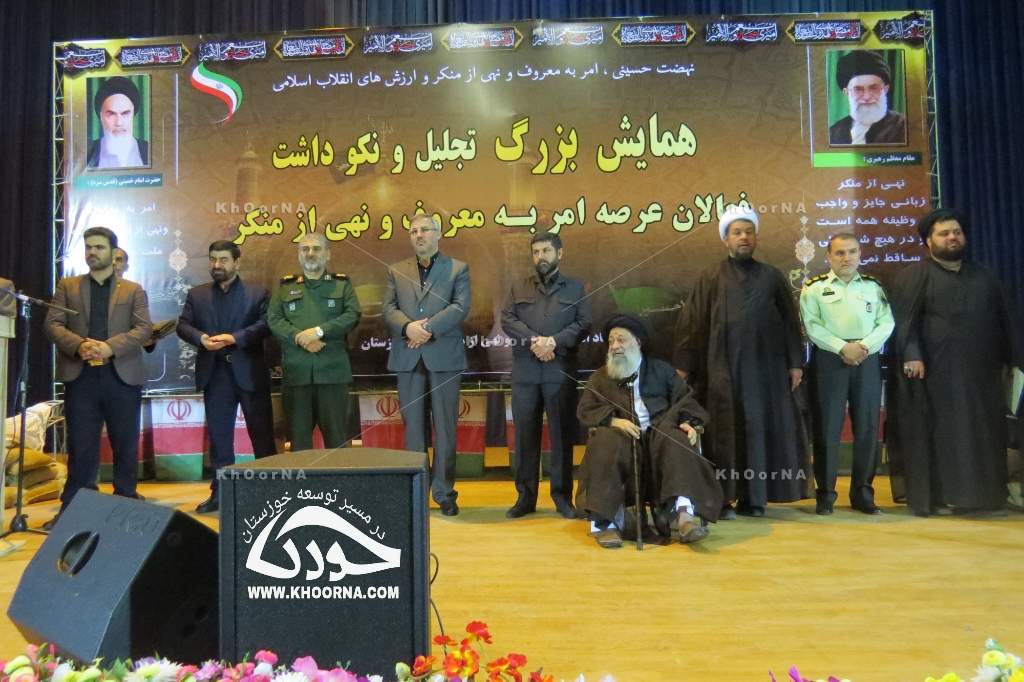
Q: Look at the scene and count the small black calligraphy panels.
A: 11